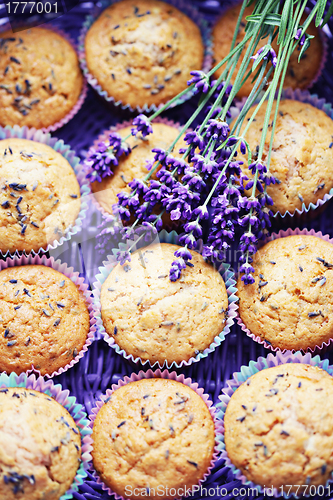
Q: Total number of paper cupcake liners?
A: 12